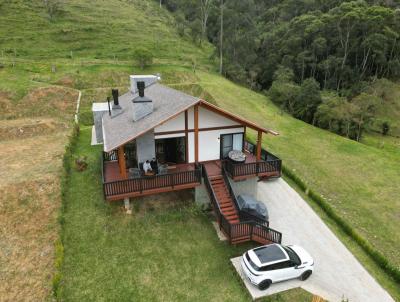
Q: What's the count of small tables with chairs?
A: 1